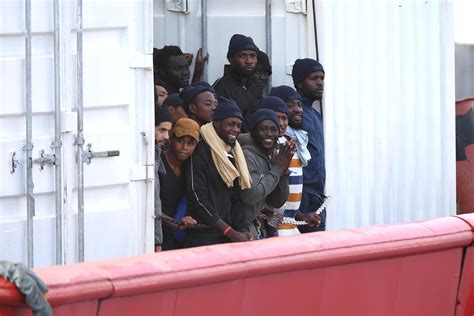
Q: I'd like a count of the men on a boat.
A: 13